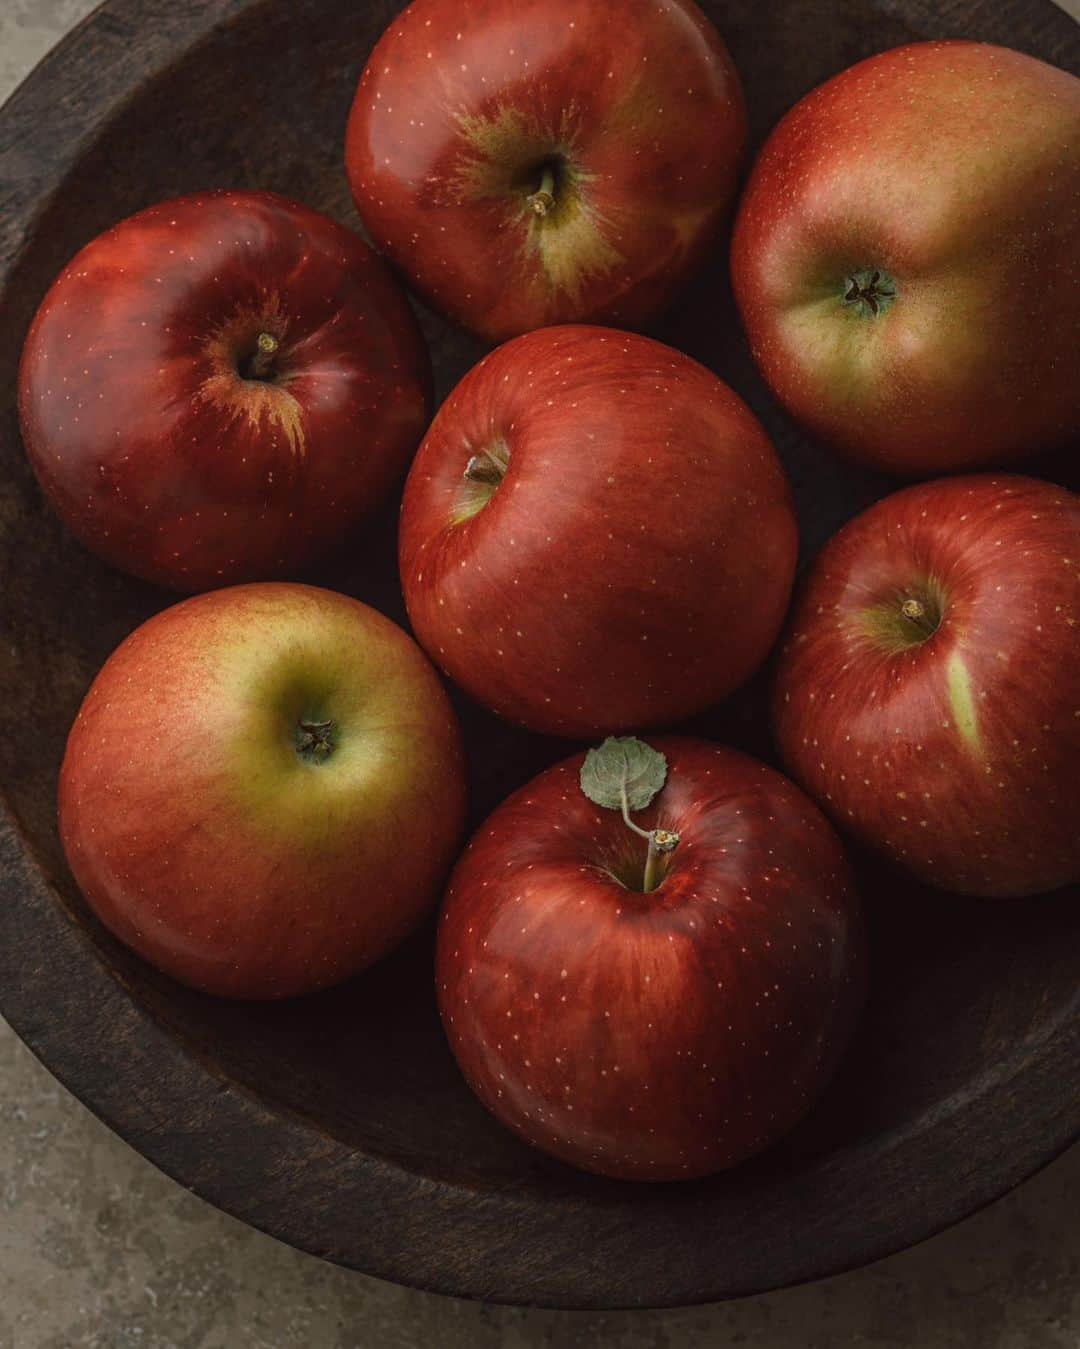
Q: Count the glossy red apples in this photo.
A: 7